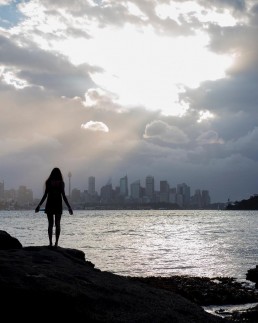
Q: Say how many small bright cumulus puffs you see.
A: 1